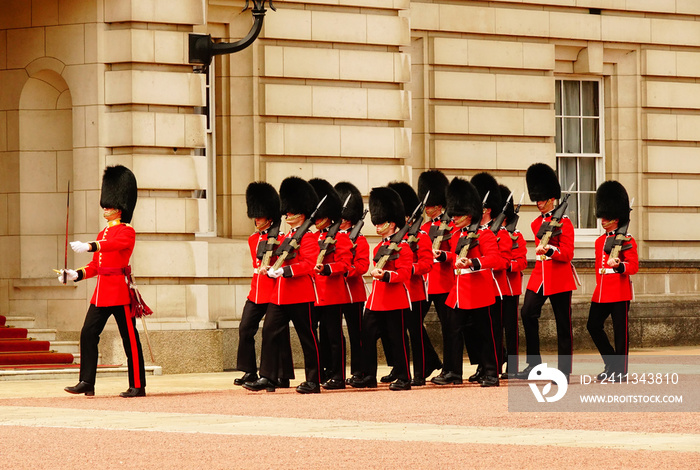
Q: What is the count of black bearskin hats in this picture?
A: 13